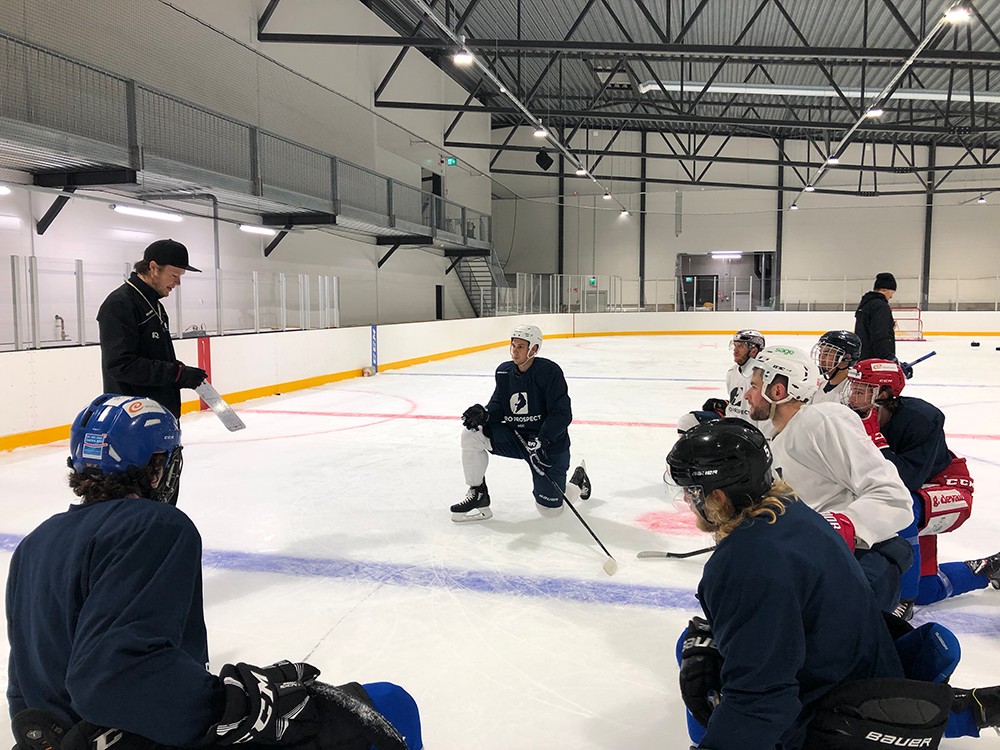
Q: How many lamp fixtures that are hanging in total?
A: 11